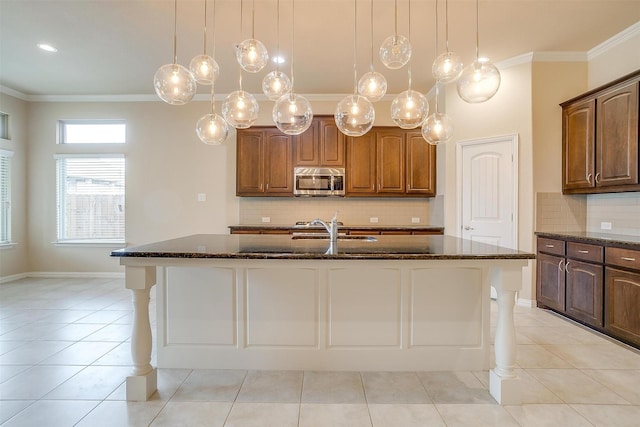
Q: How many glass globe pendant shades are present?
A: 14